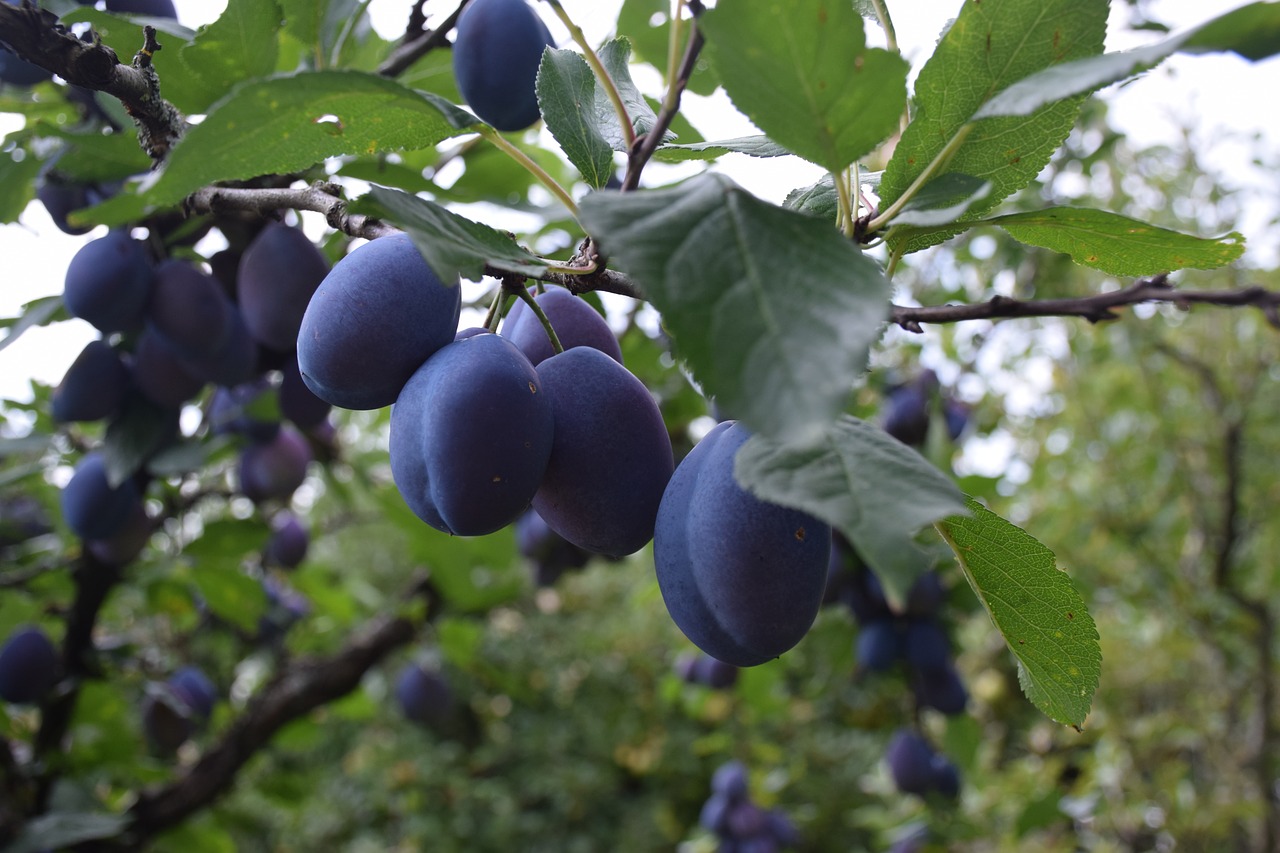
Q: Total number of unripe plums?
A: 0